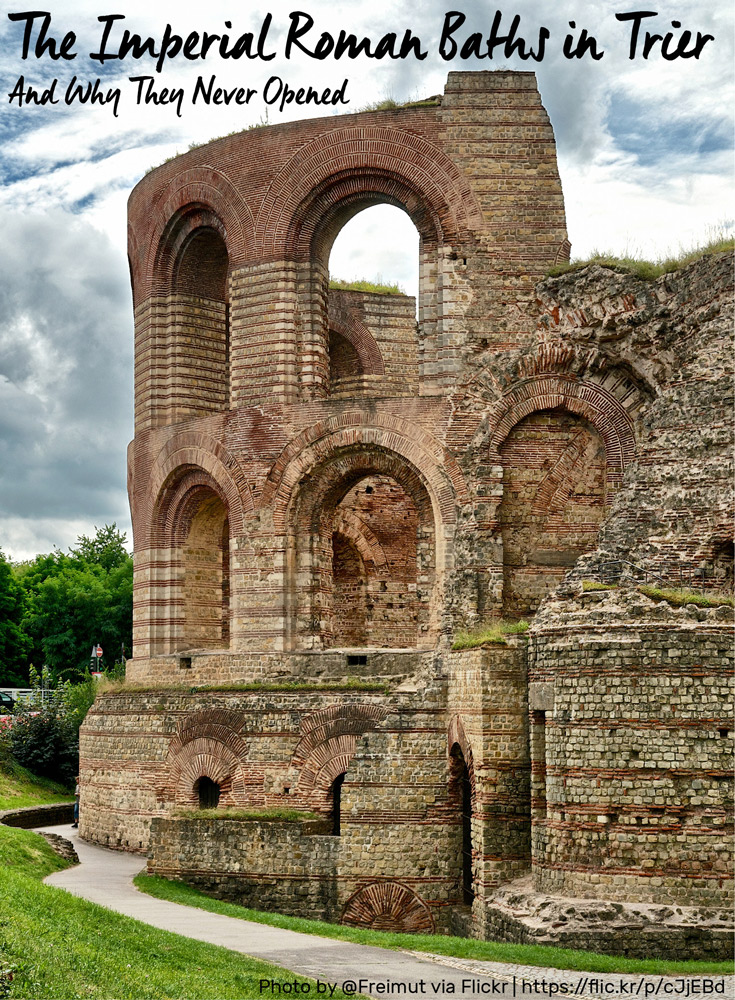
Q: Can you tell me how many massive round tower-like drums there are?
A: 1